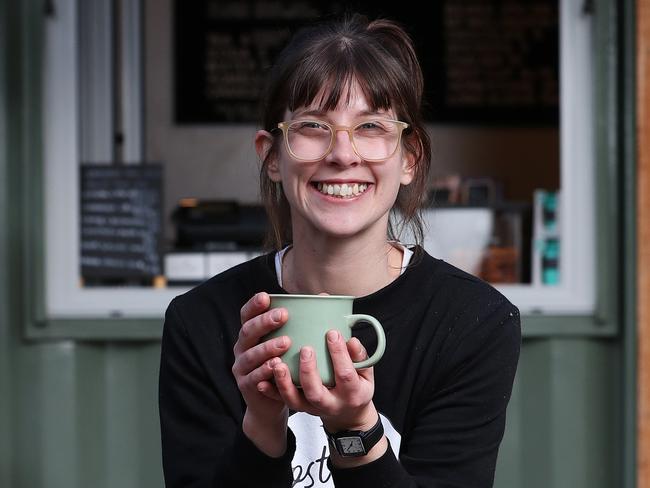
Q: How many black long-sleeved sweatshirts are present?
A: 1